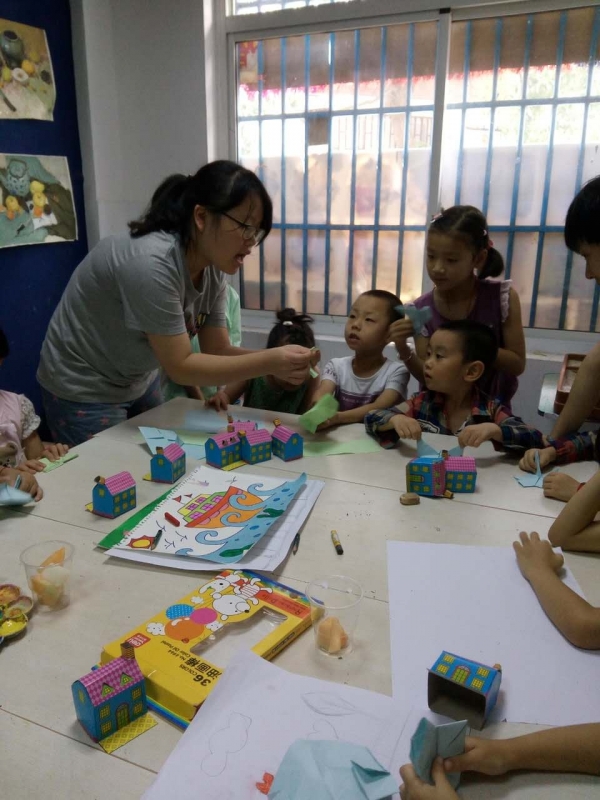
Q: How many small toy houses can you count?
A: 10